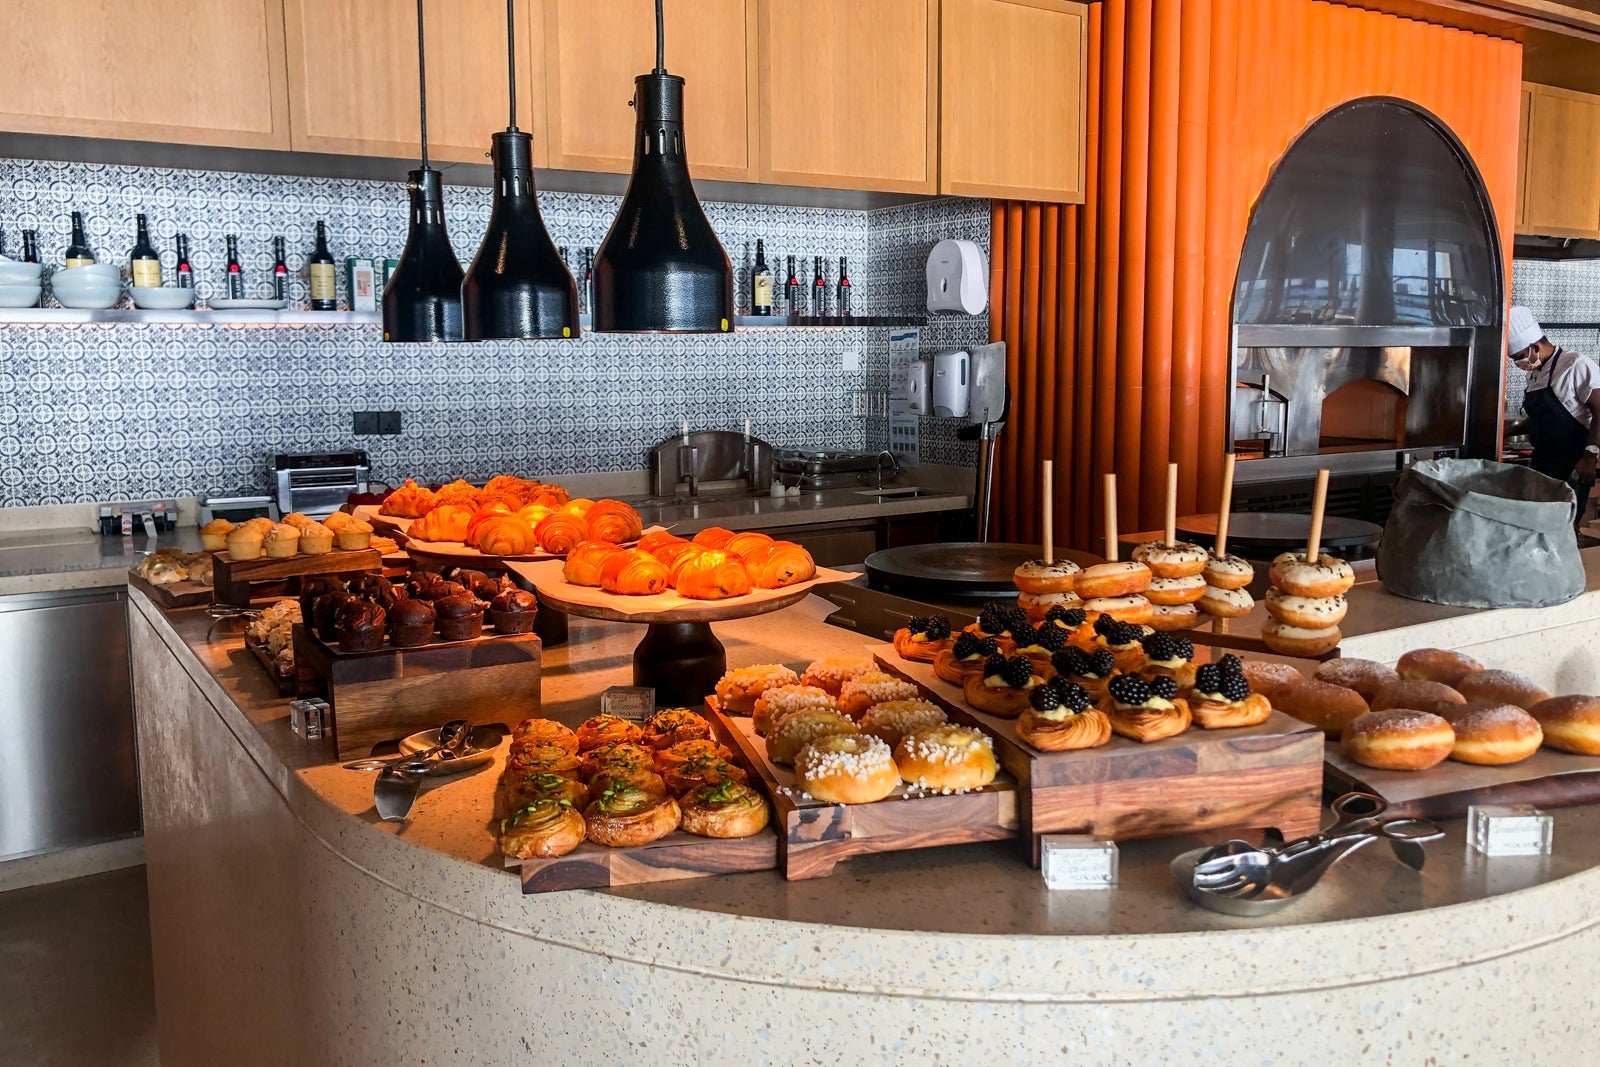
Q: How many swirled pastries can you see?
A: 12